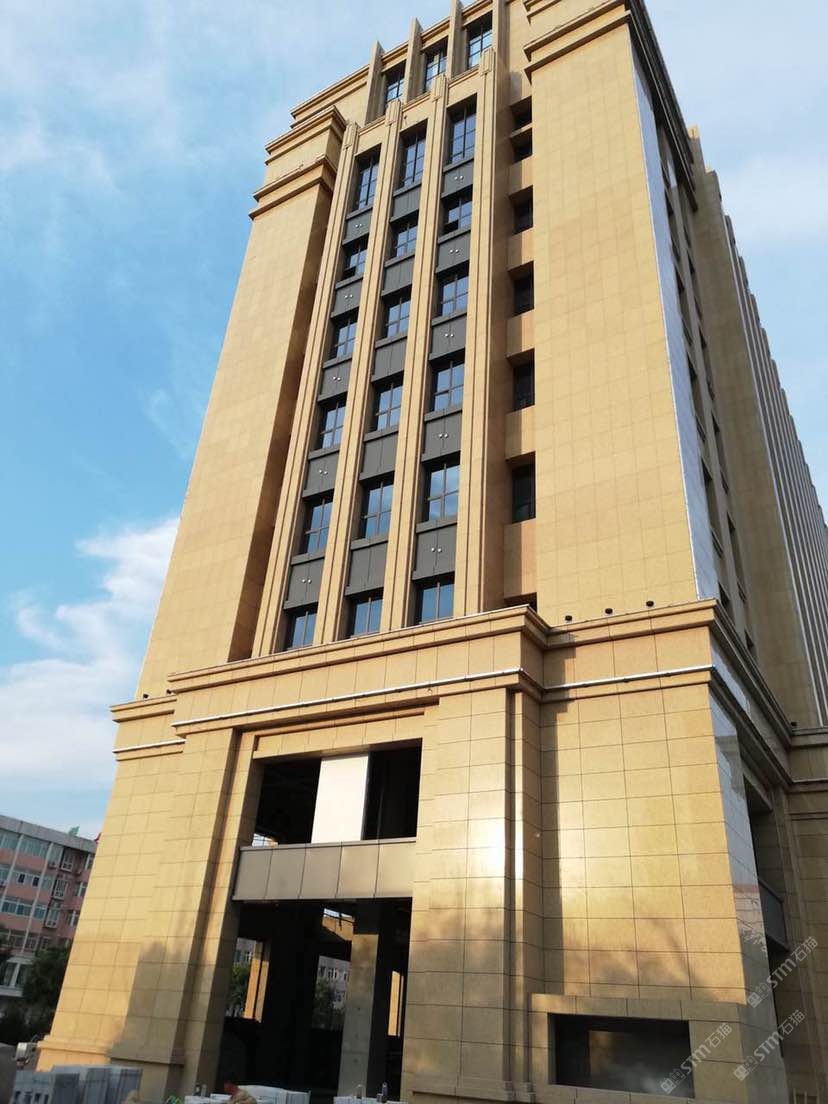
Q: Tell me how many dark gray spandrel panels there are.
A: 15